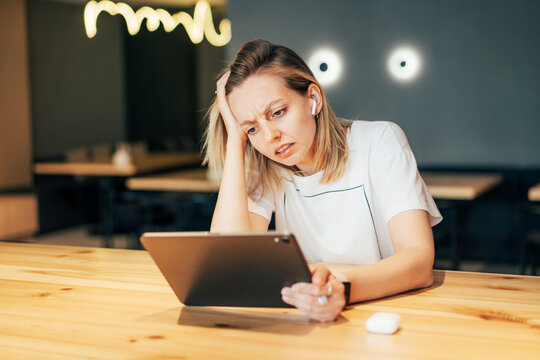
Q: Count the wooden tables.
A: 5